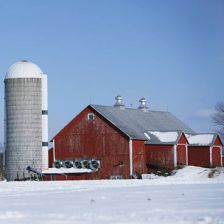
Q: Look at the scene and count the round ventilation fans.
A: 5